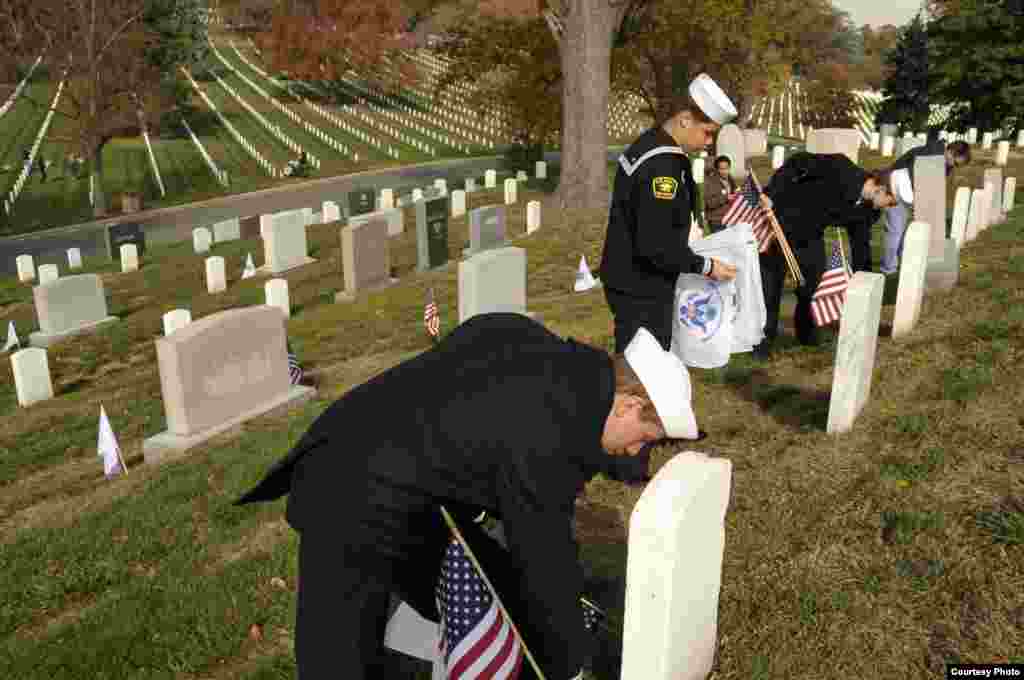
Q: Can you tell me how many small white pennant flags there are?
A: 4